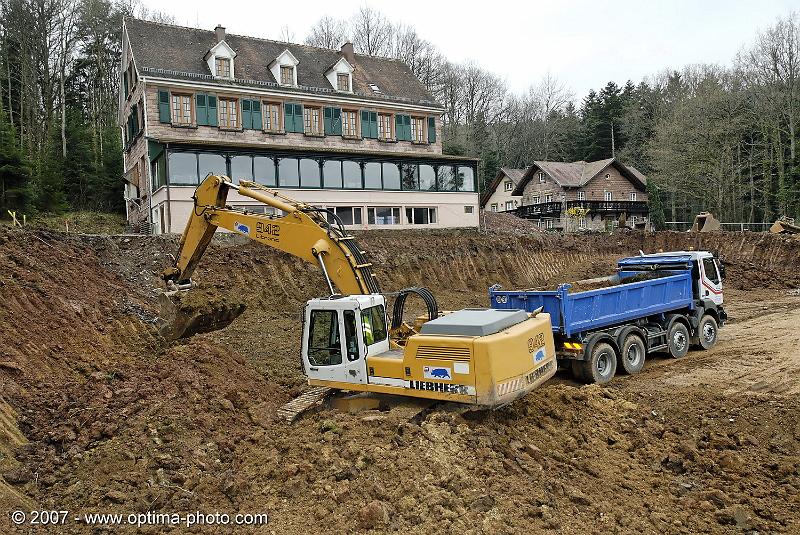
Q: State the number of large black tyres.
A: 4